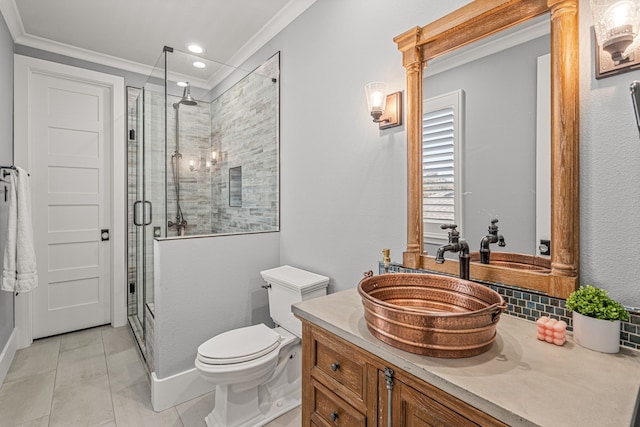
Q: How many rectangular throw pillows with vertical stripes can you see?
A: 0